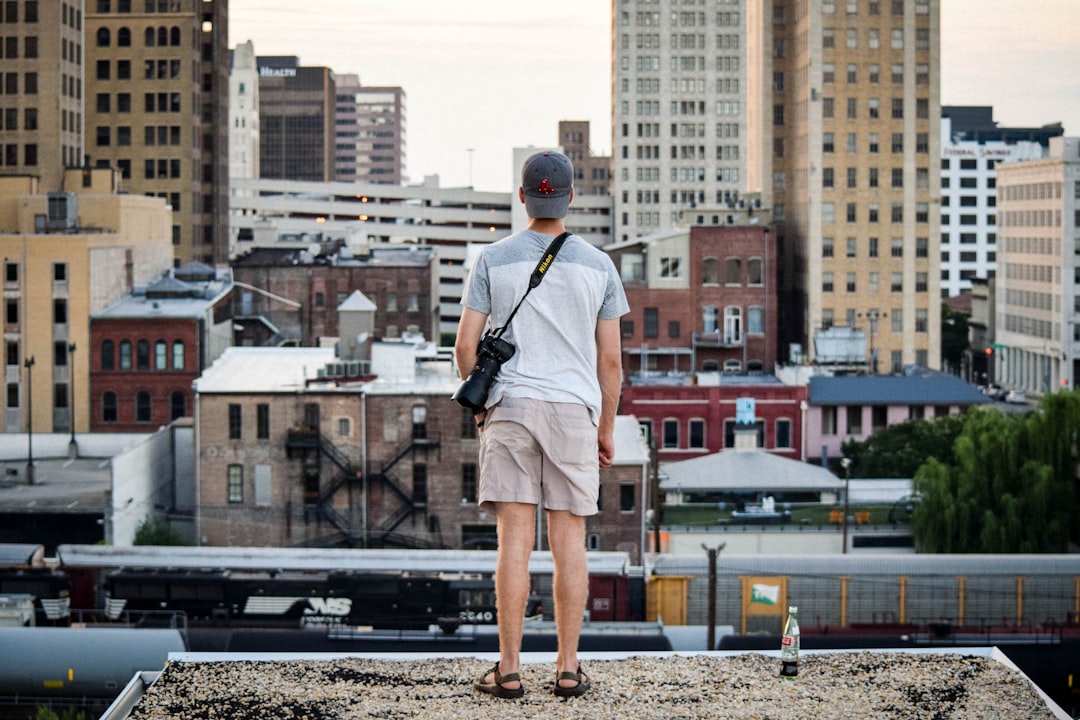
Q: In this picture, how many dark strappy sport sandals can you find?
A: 2